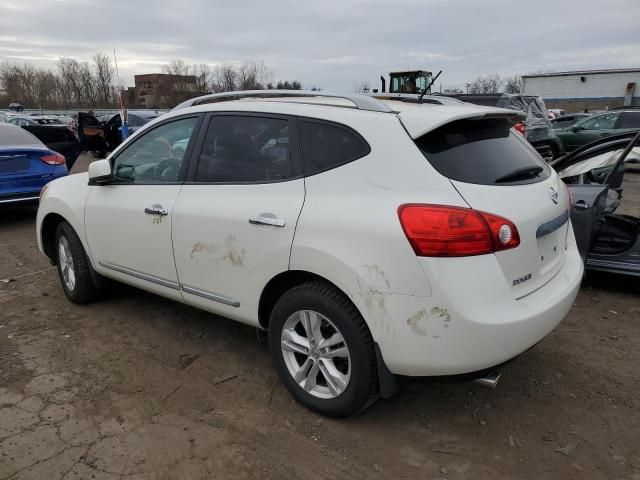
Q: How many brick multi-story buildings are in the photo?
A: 1